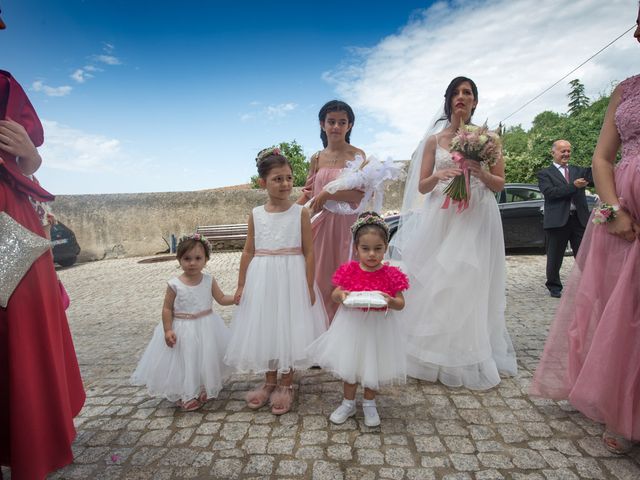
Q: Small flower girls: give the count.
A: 3